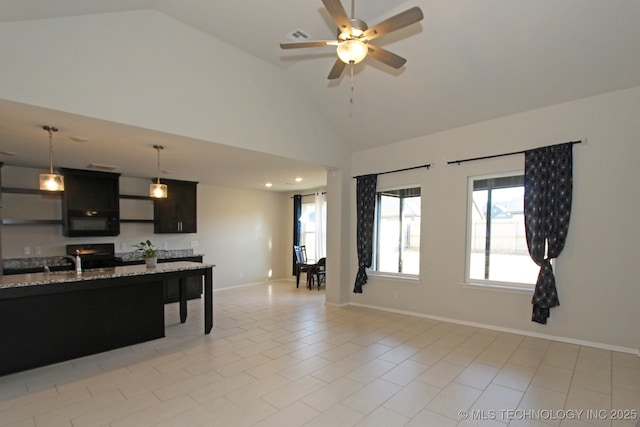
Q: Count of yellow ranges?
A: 0